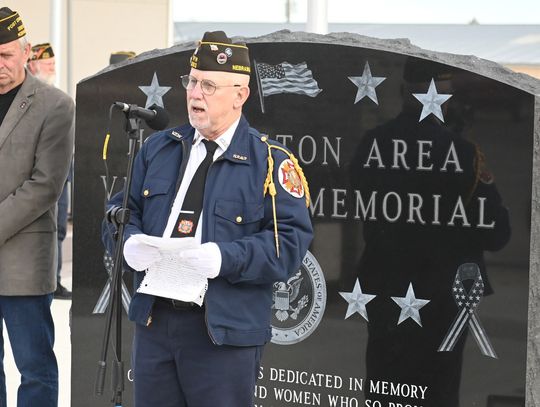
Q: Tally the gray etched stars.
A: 5